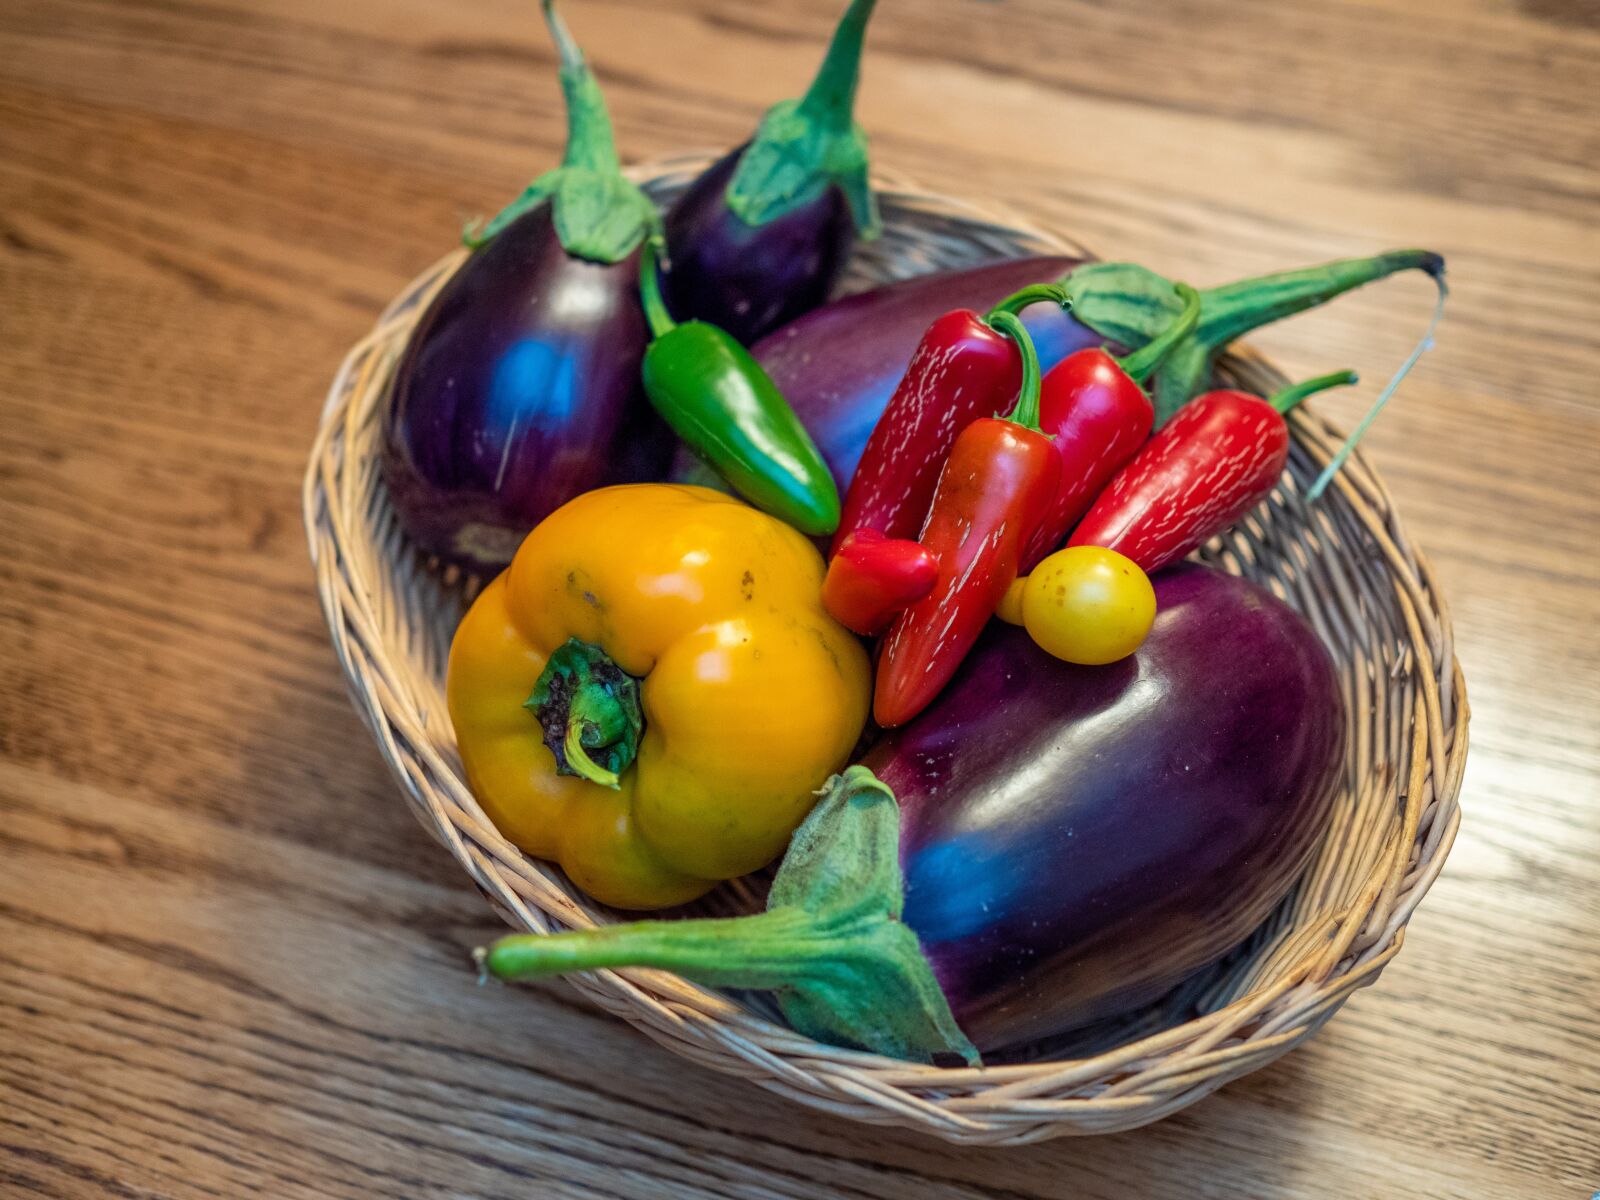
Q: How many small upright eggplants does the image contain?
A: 2